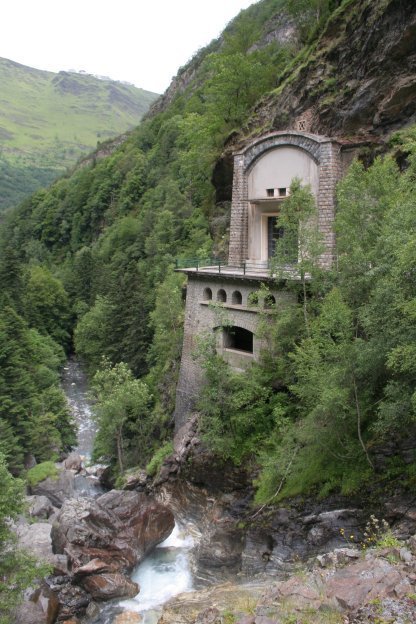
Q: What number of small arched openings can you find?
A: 5